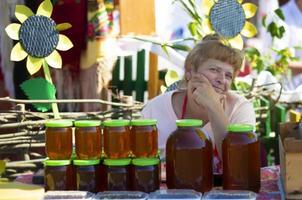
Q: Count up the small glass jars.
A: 8